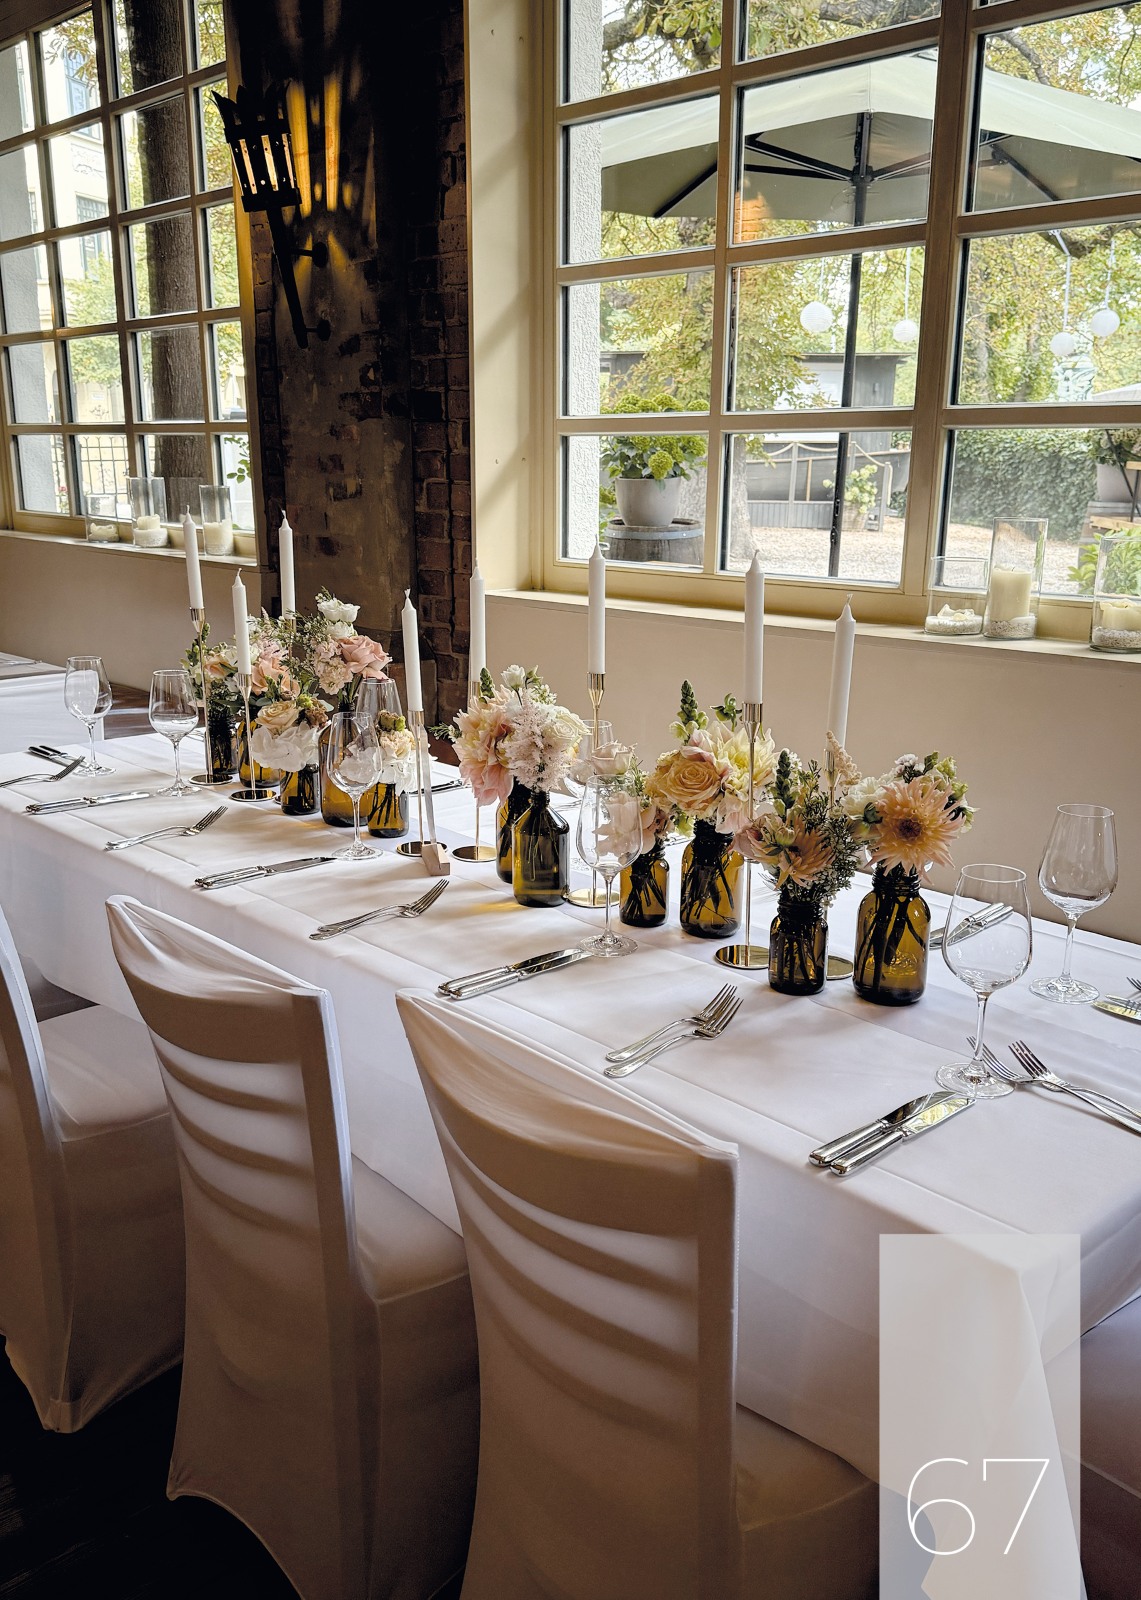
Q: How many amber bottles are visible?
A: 11